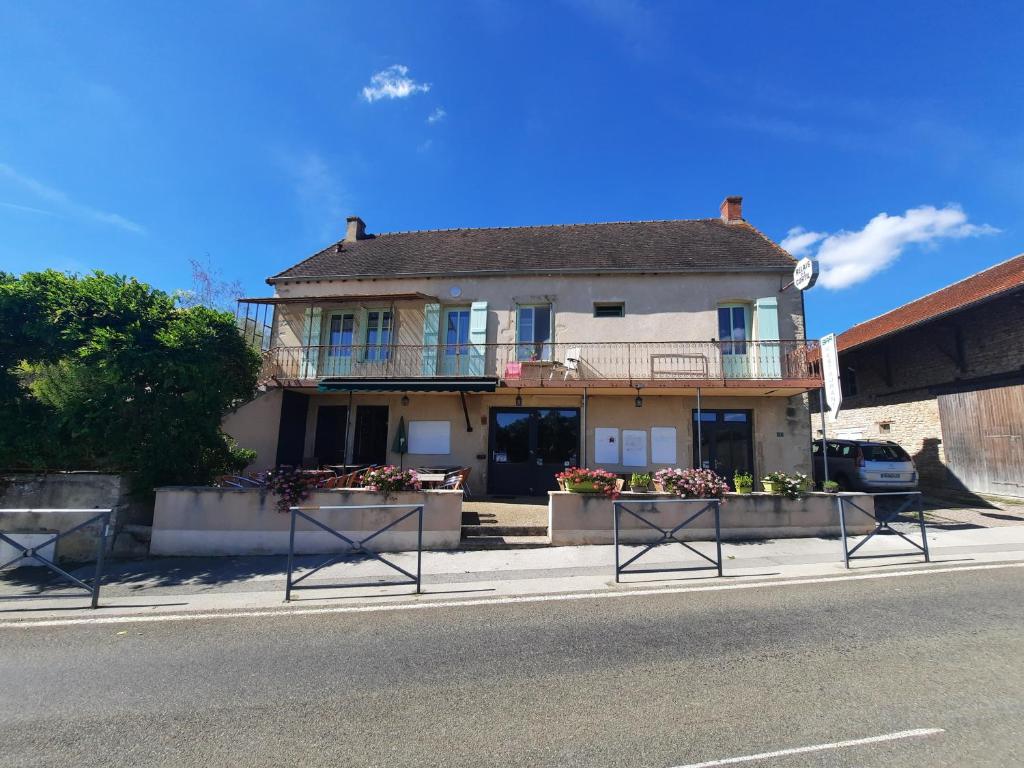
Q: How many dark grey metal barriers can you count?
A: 4